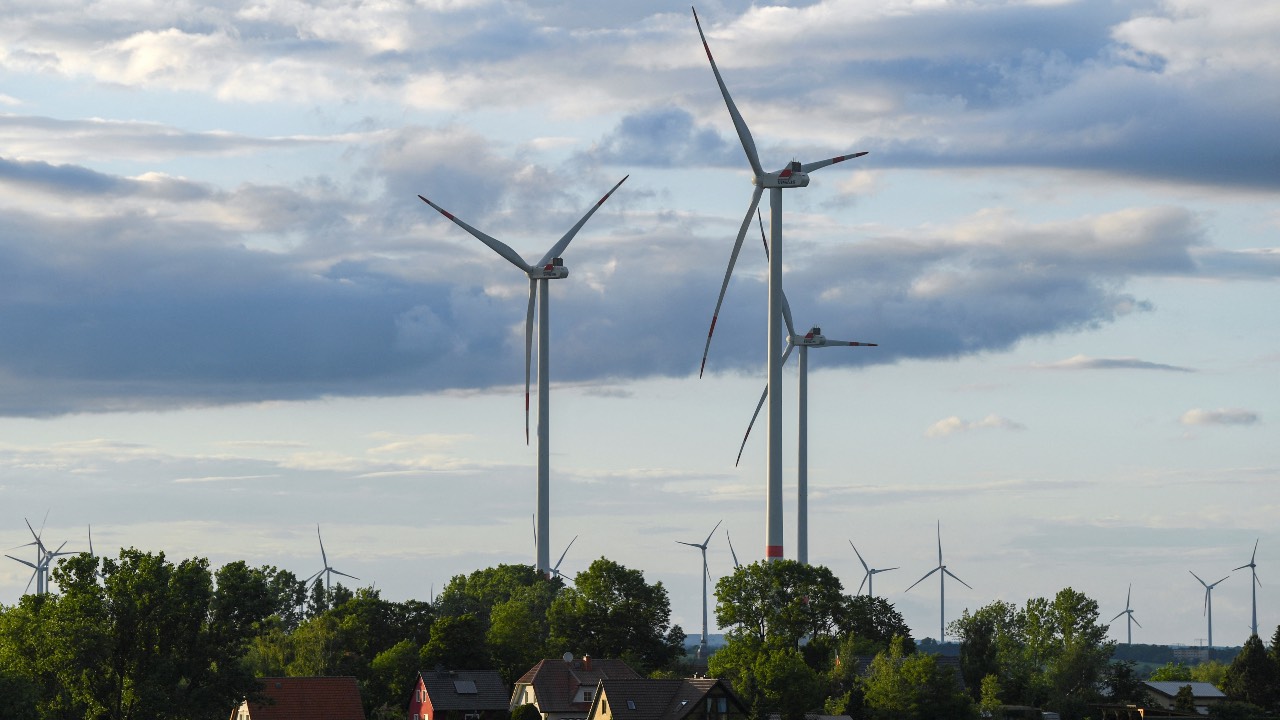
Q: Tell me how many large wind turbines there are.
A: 3